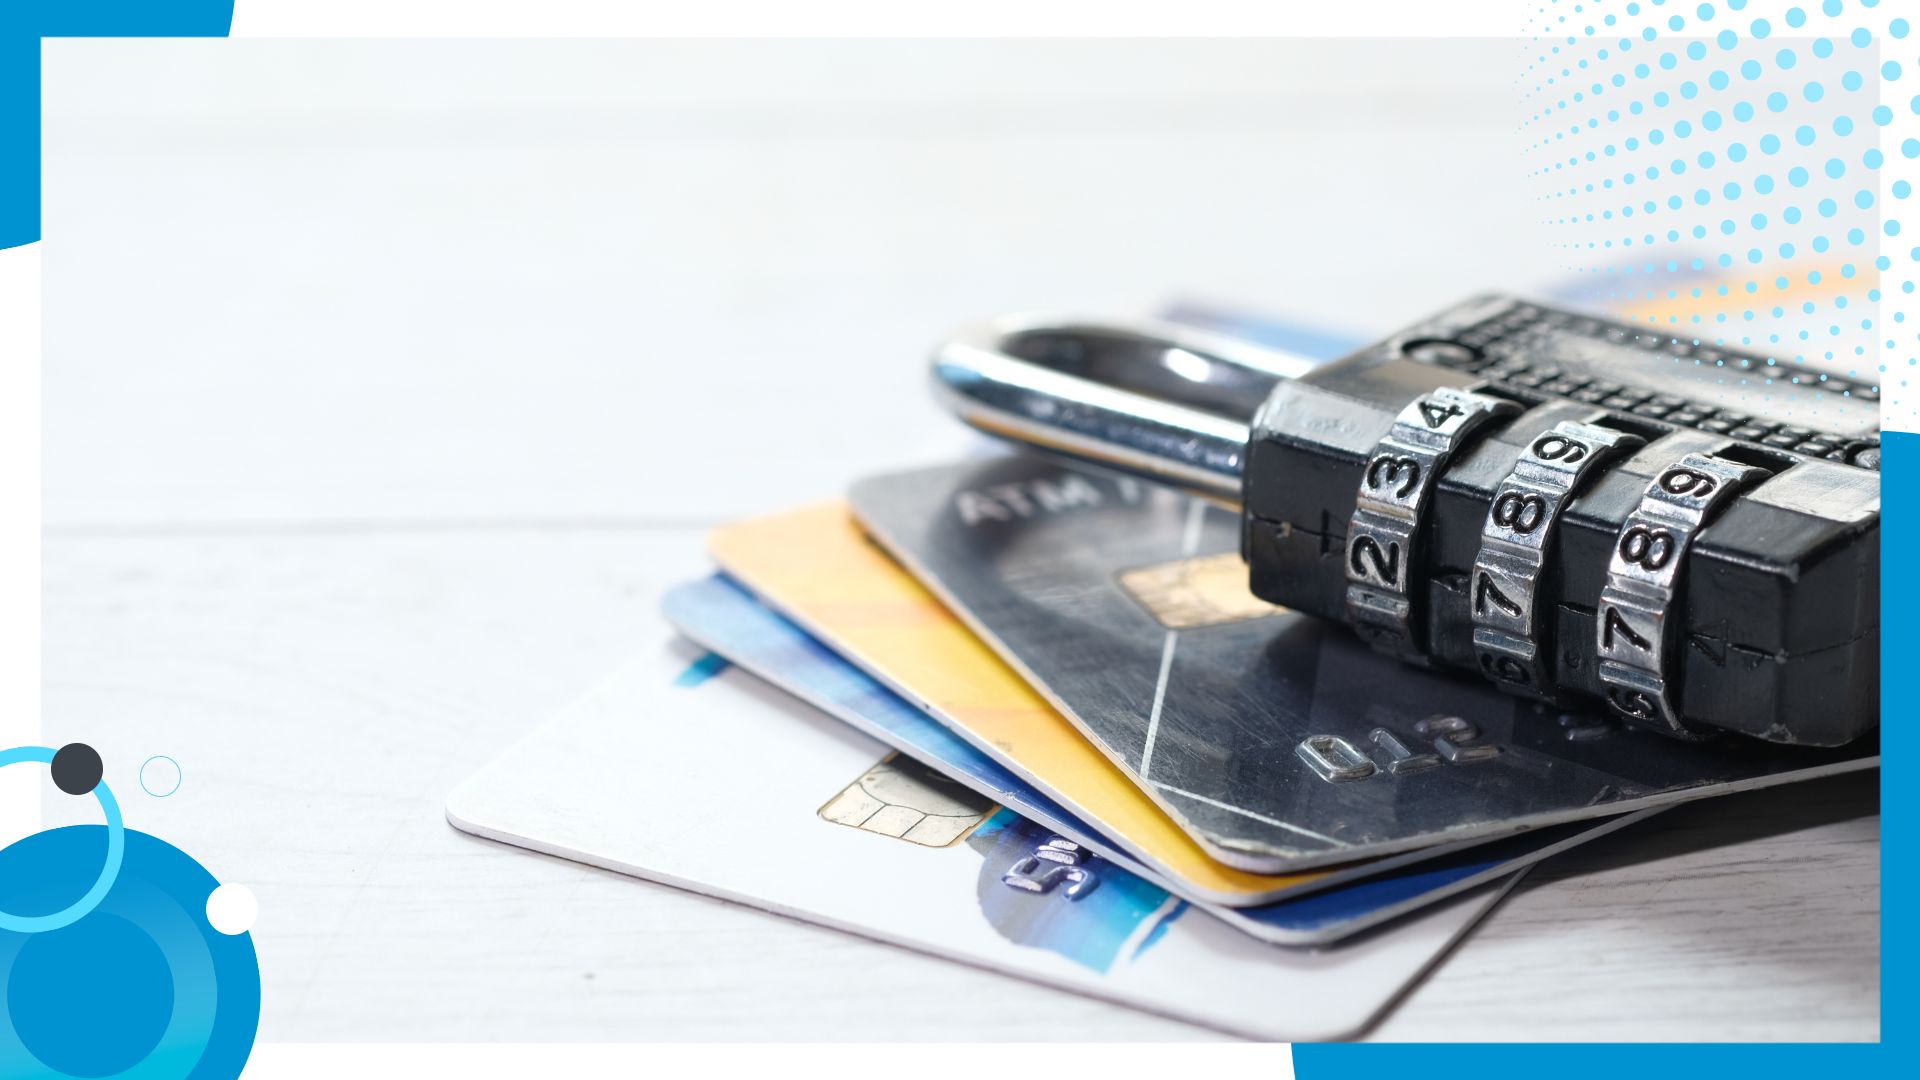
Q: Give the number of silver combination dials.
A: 3